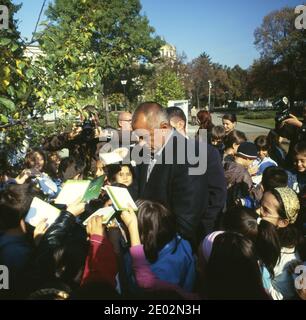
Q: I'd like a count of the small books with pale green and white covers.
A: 4